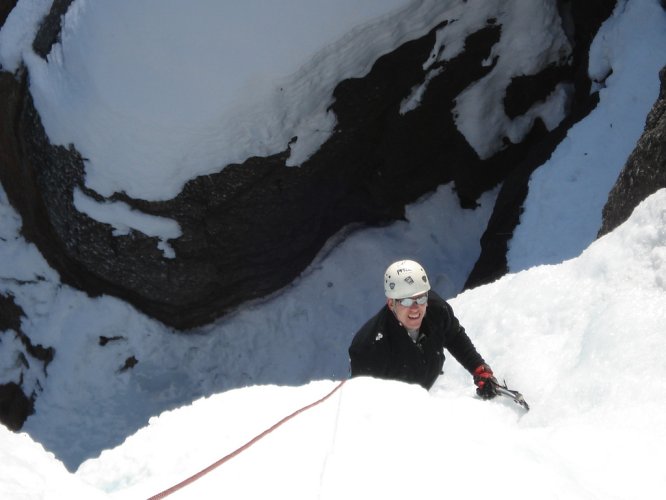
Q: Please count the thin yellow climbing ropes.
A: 0